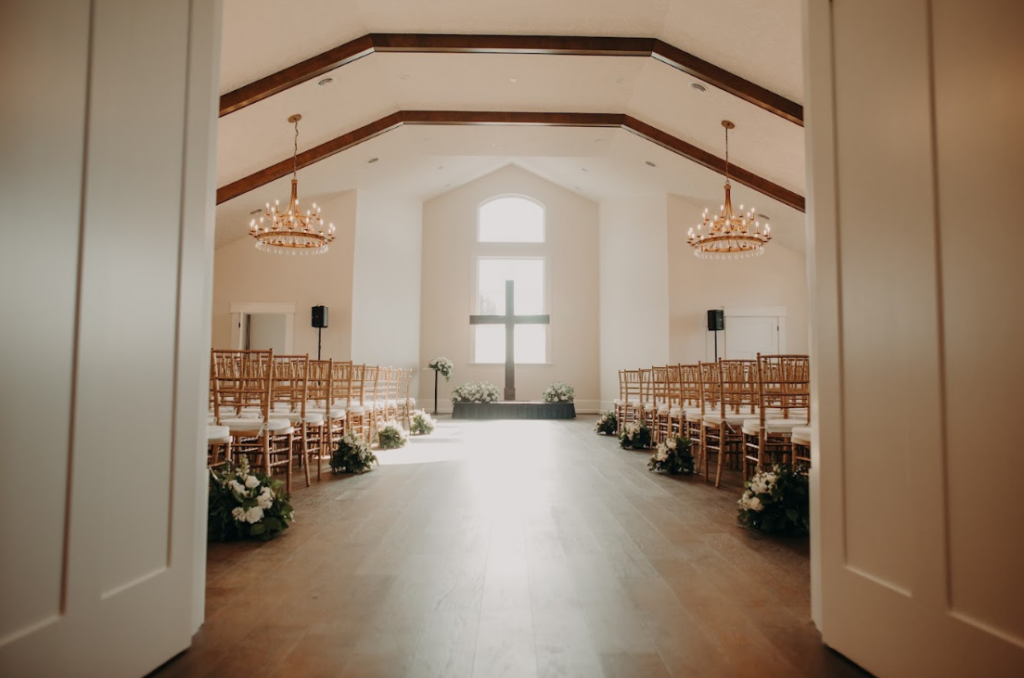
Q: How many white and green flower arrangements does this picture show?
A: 11